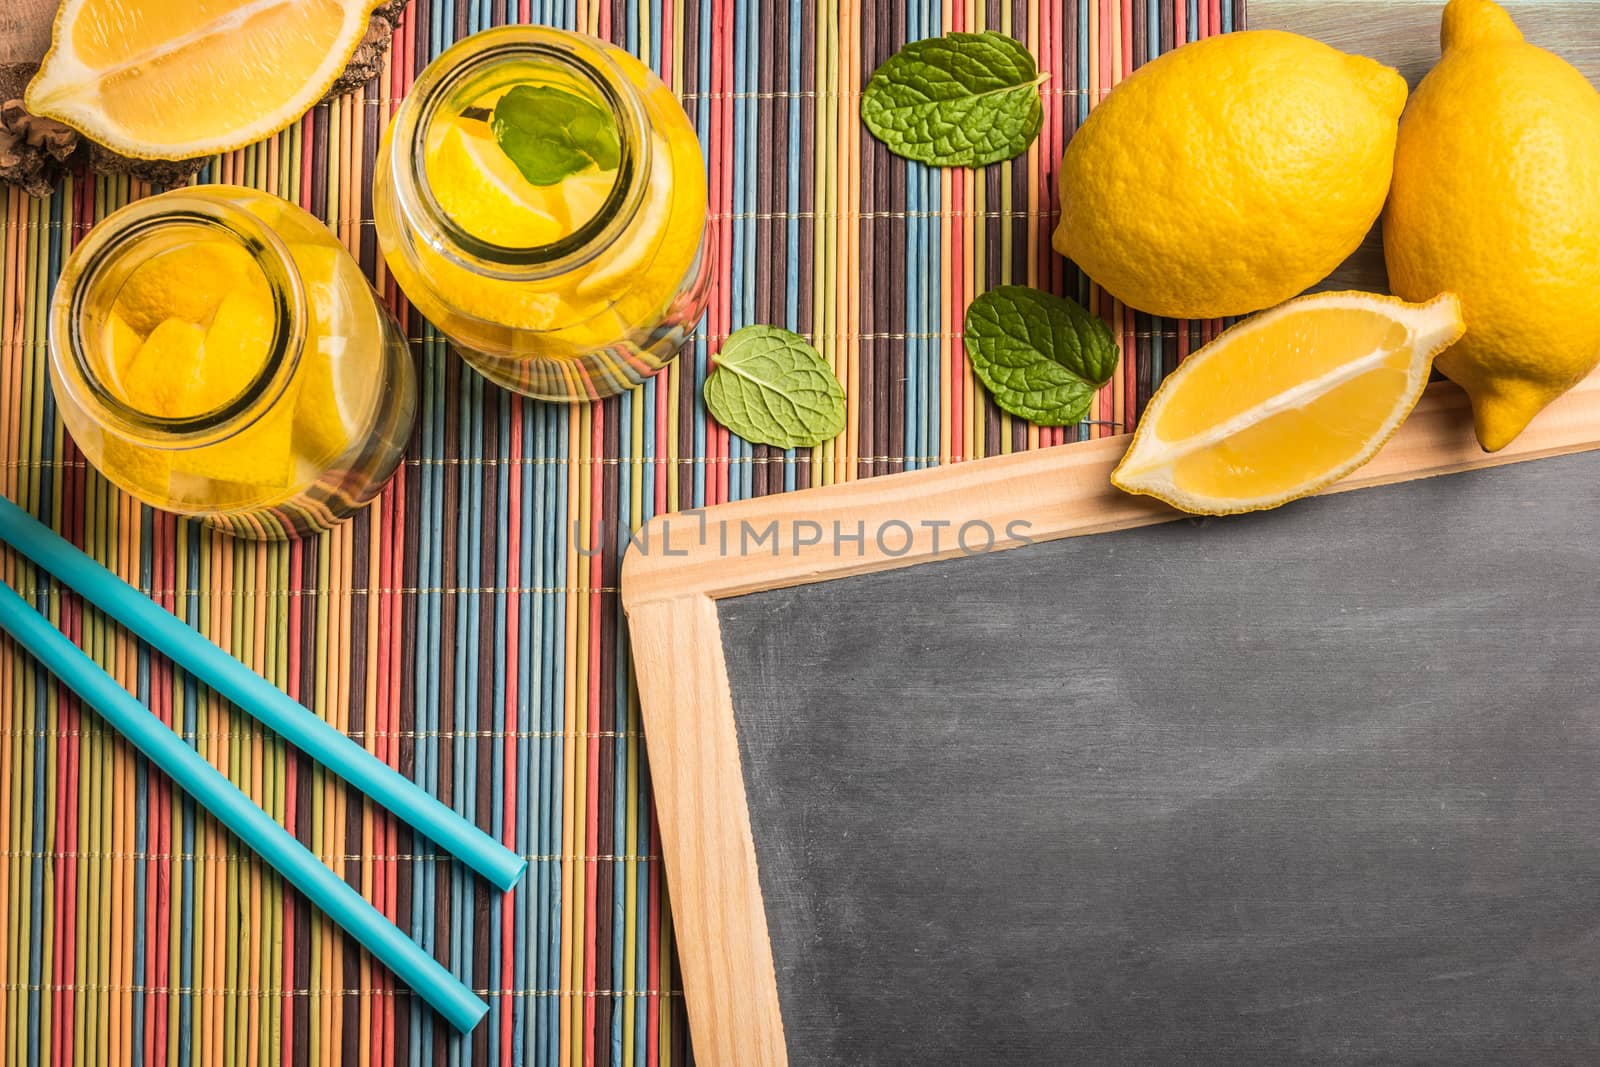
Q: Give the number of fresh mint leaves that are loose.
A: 3